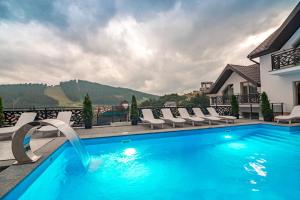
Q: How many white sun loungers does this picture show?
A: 8